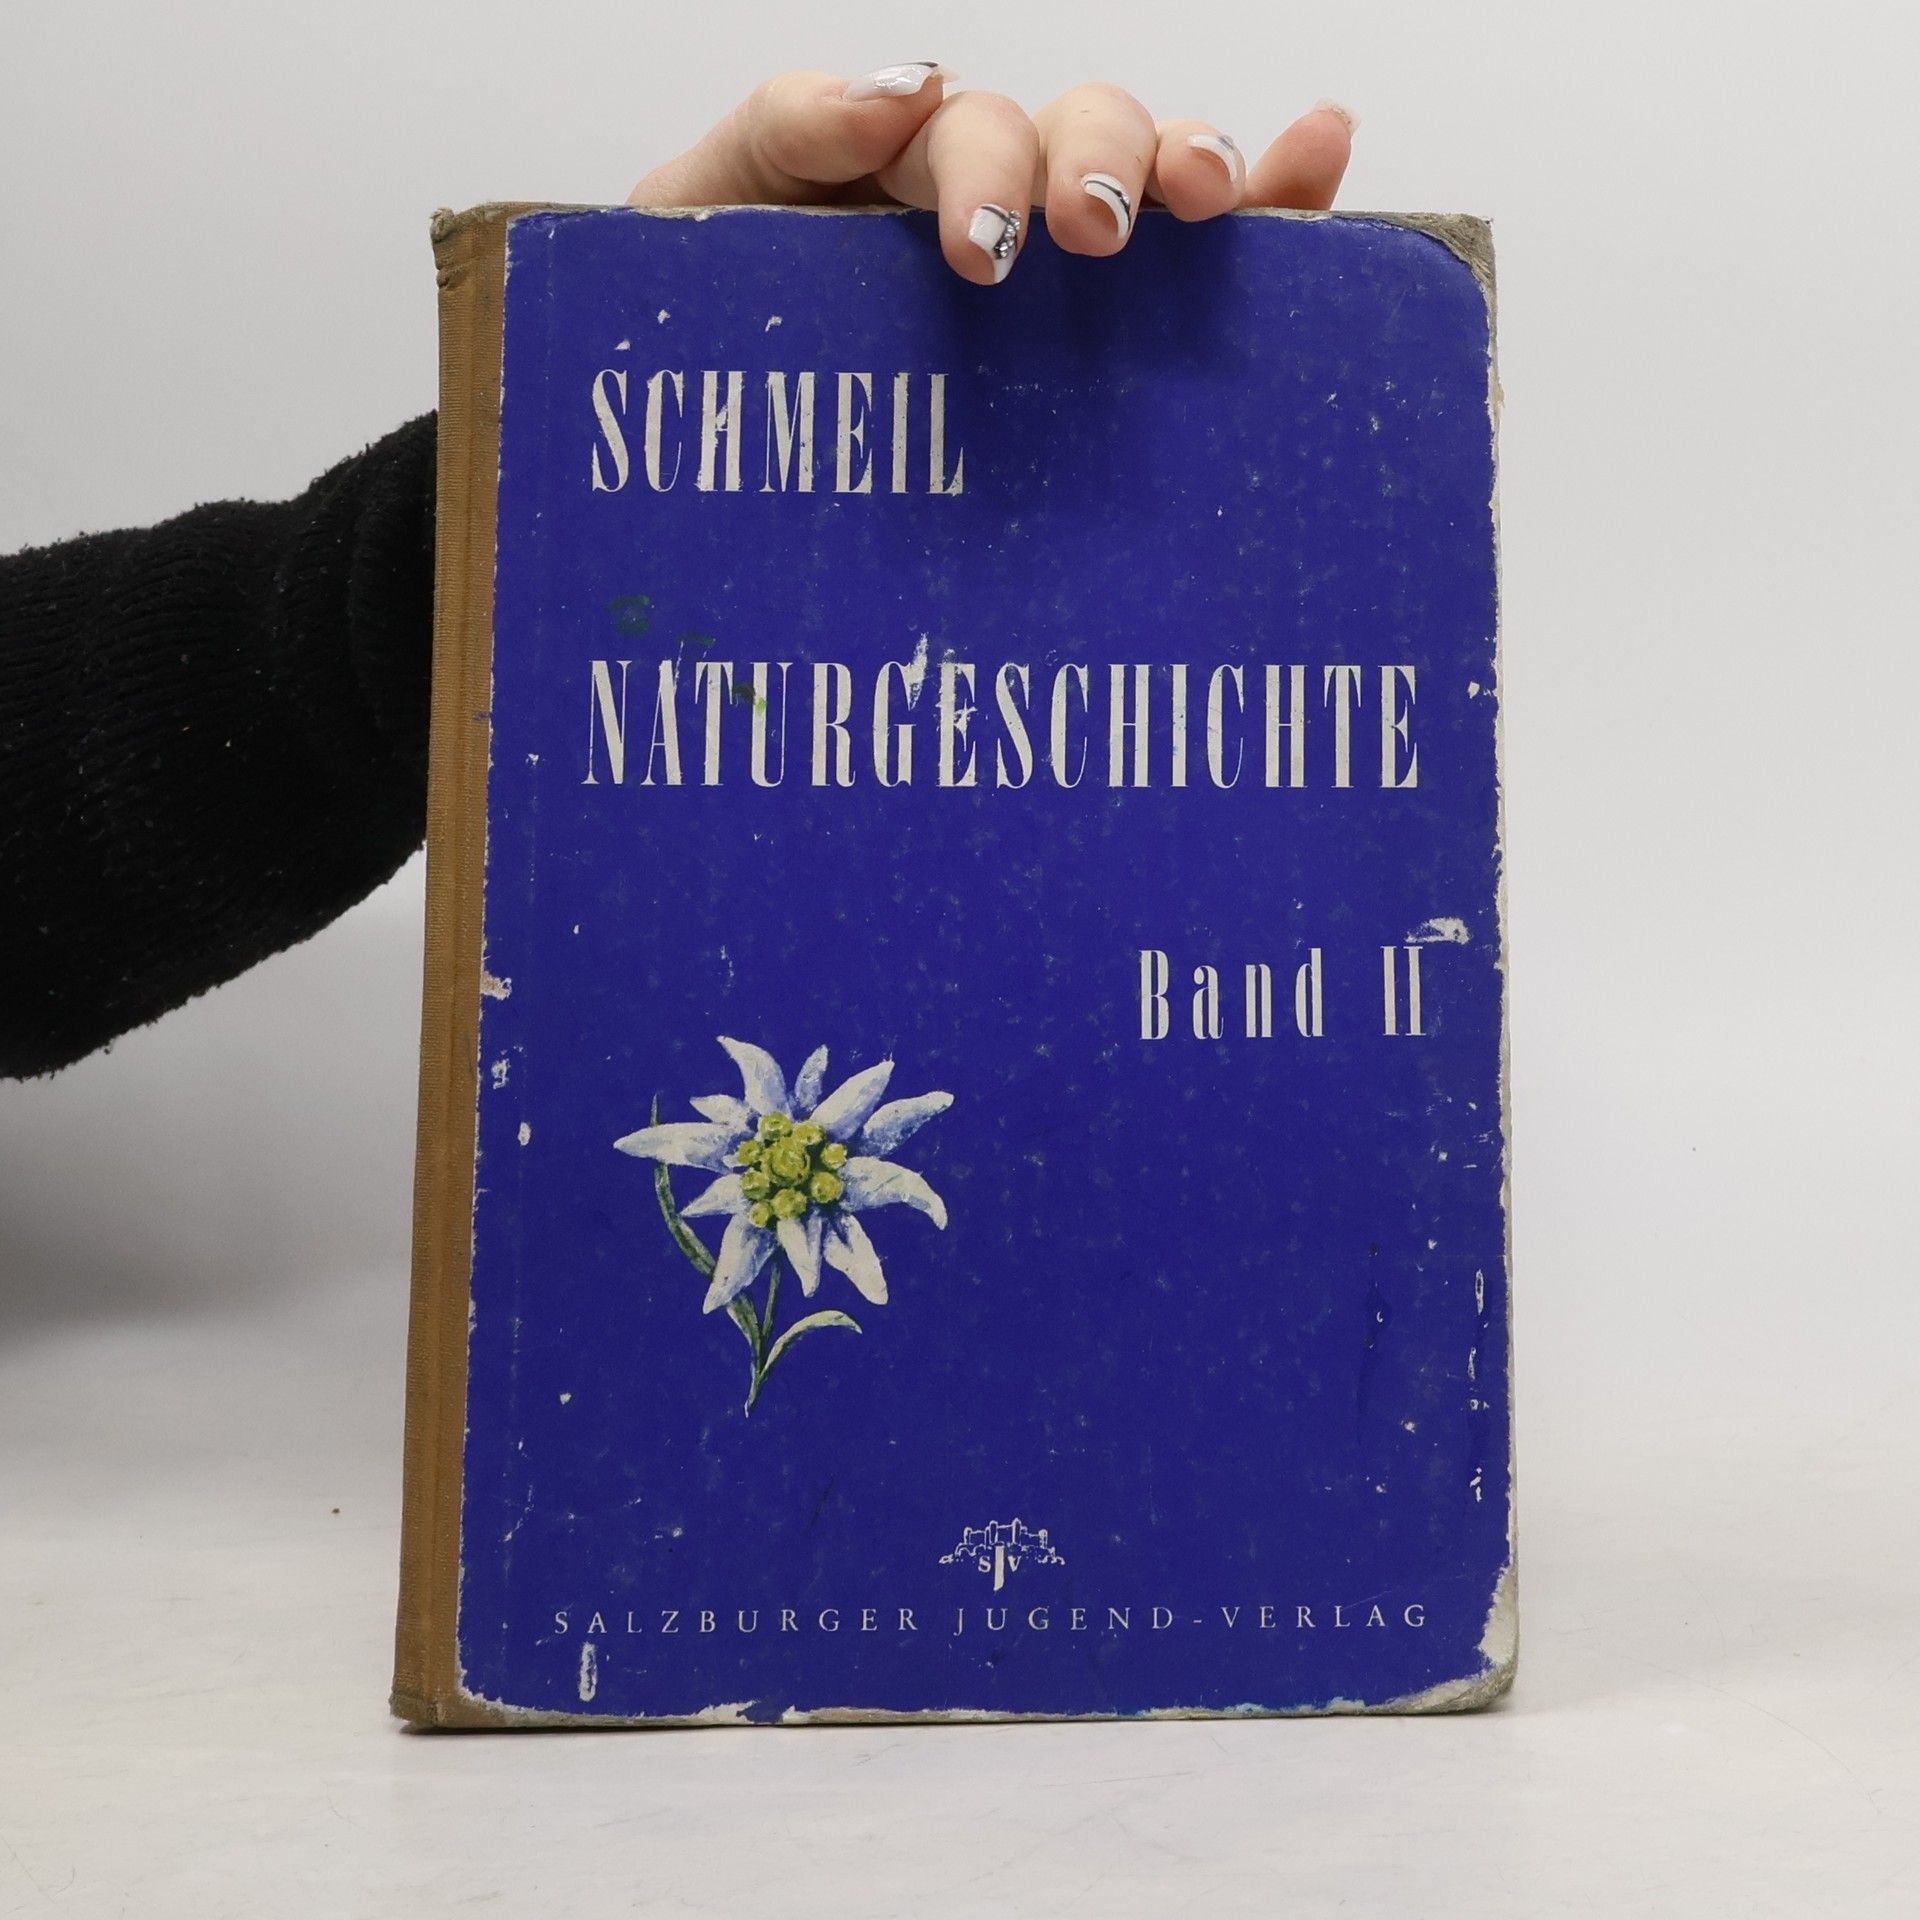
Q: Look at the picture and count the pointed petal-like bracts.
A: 11